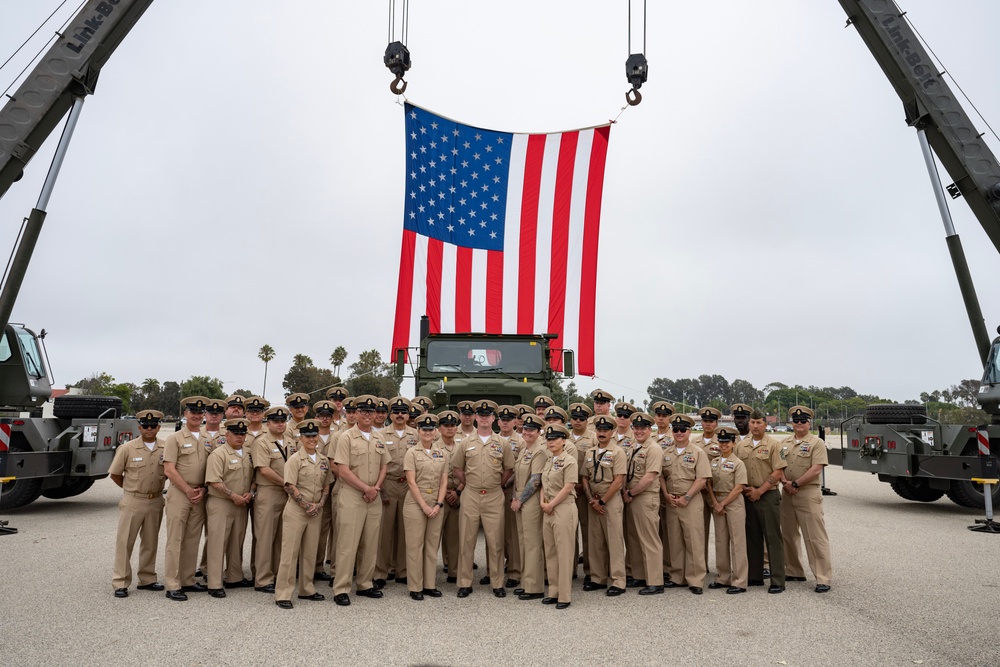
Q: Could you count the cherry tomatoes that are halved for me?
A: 0